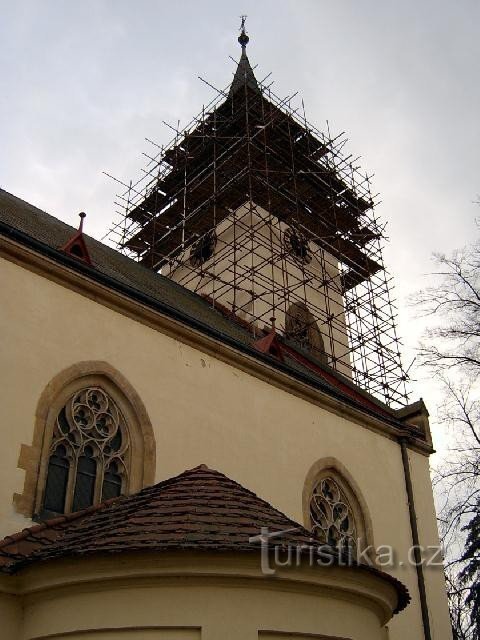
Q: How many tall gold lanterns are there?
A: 0